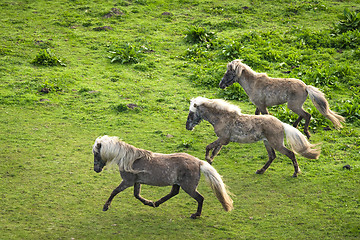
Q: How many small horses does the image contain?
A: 3